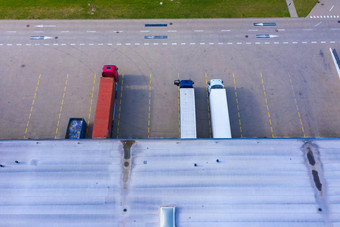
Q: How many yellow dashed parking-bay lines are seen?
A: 10